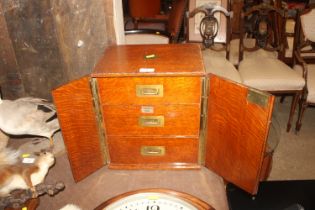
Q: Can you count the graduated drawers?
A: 3